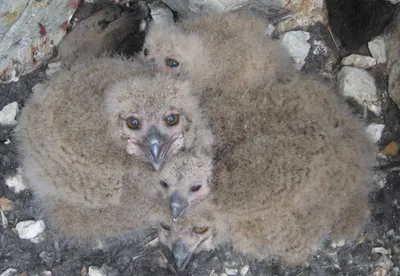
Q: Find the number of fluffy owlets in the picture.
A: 4